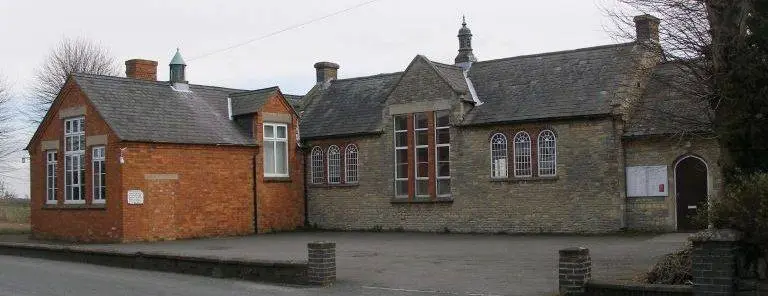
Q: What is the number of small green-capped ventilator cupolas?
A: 1